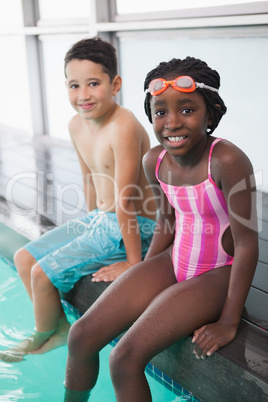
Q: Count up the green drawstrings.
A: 0